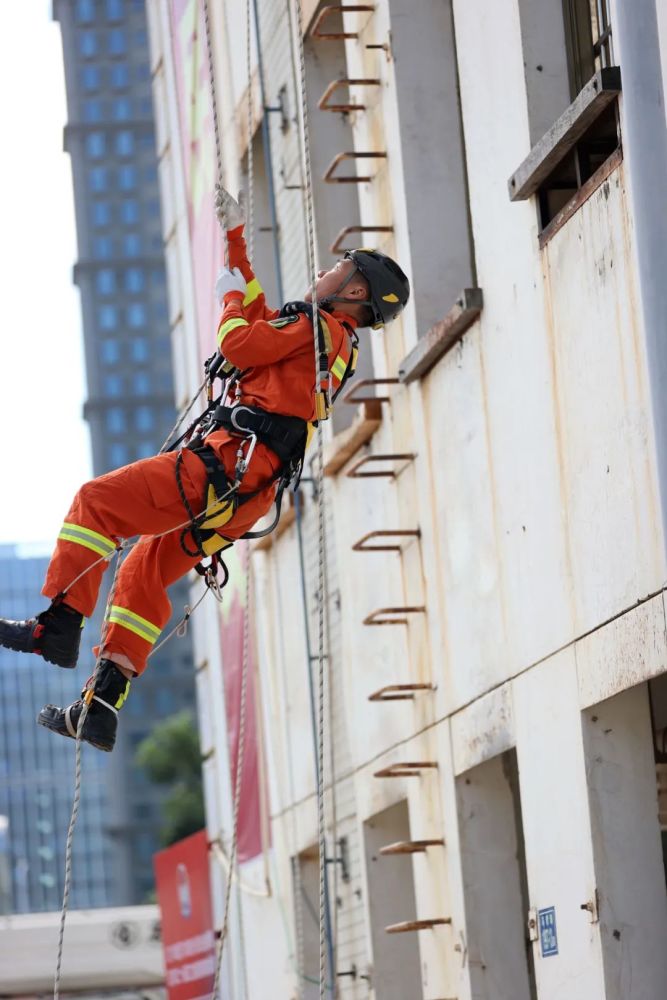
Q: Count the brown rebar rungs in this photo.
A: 12